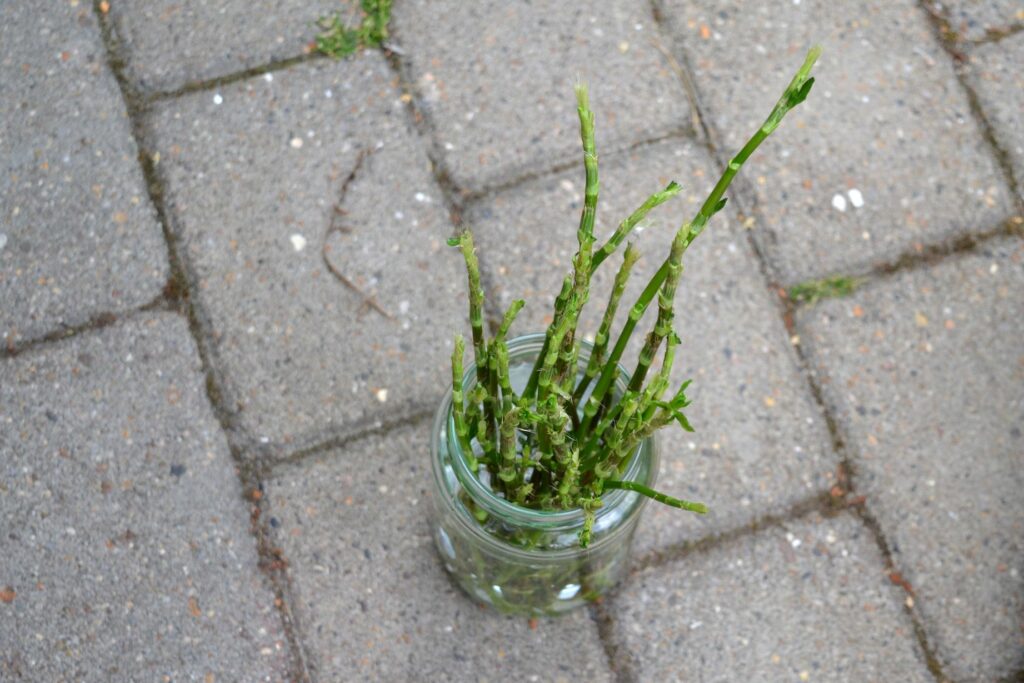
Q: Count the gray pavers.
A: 12